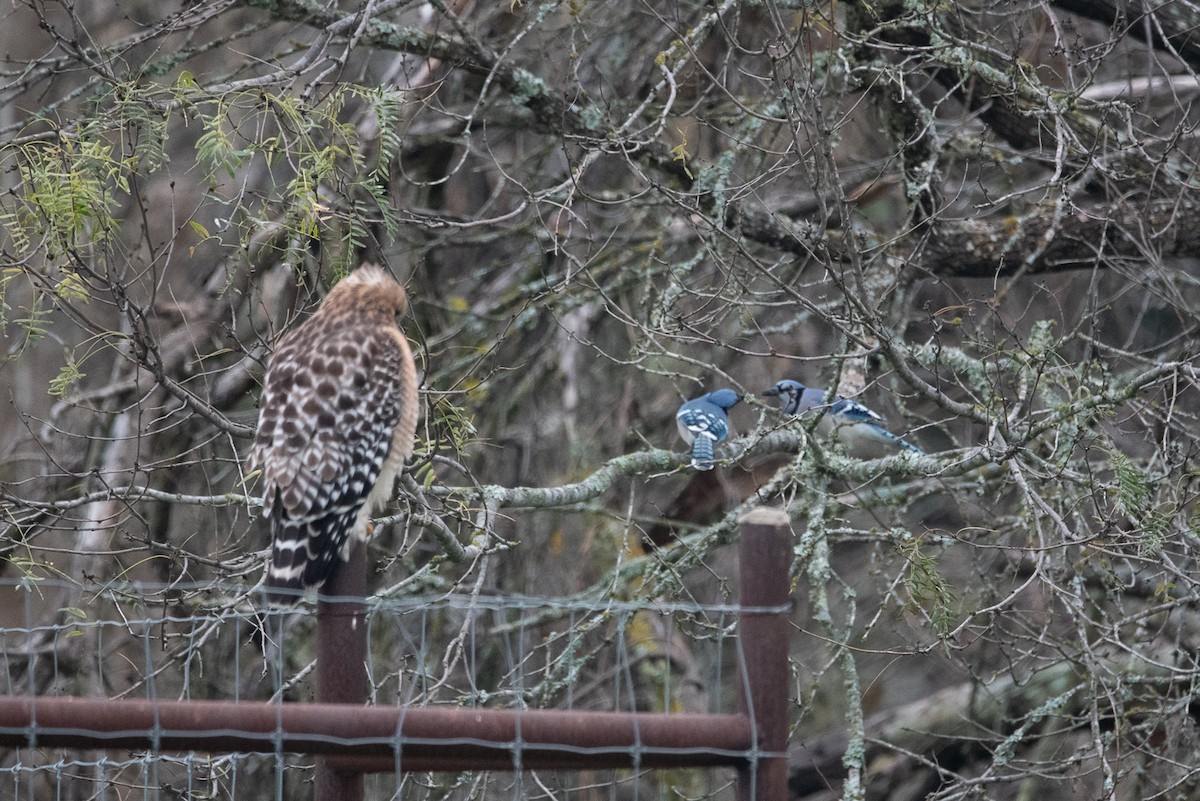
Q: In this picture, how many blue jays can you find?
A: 2